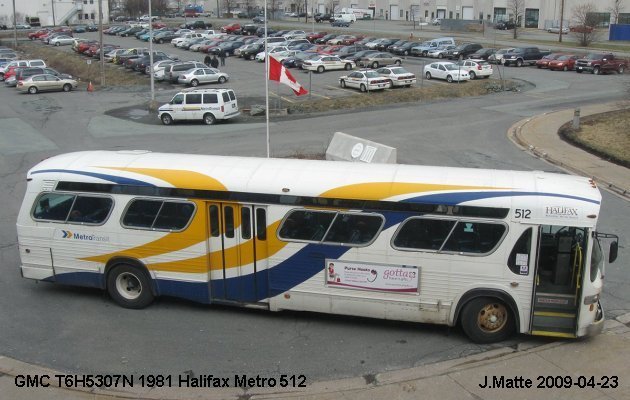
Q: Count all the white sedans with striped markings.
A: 3